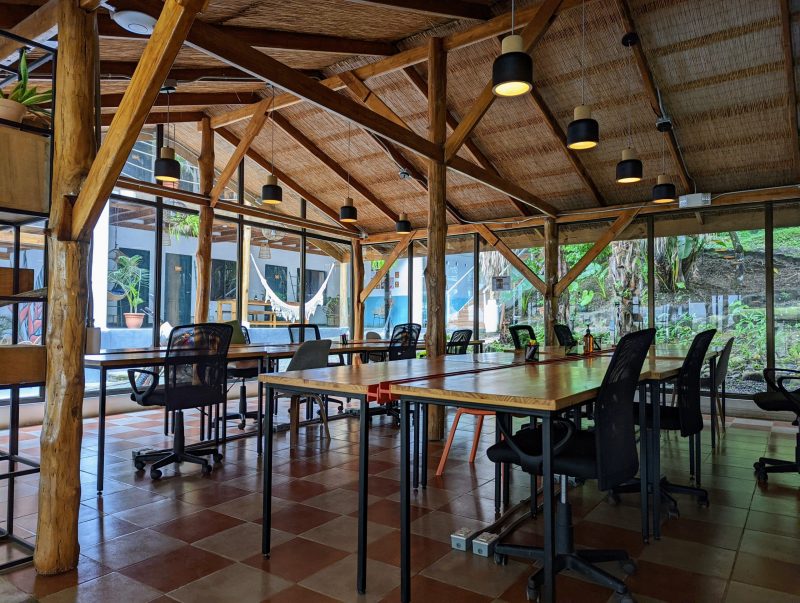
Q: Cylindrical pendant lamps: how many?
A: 8